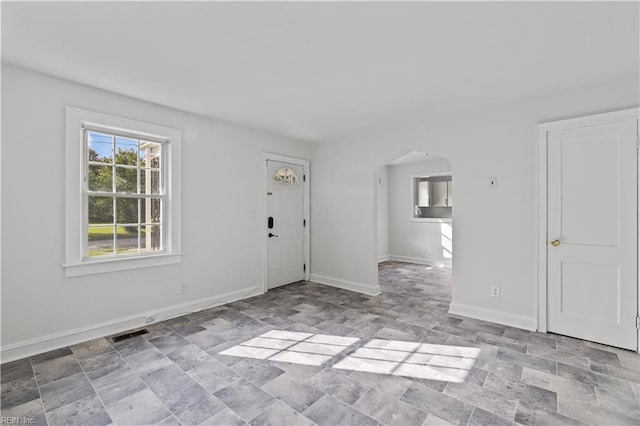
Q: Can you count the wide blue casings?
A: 0